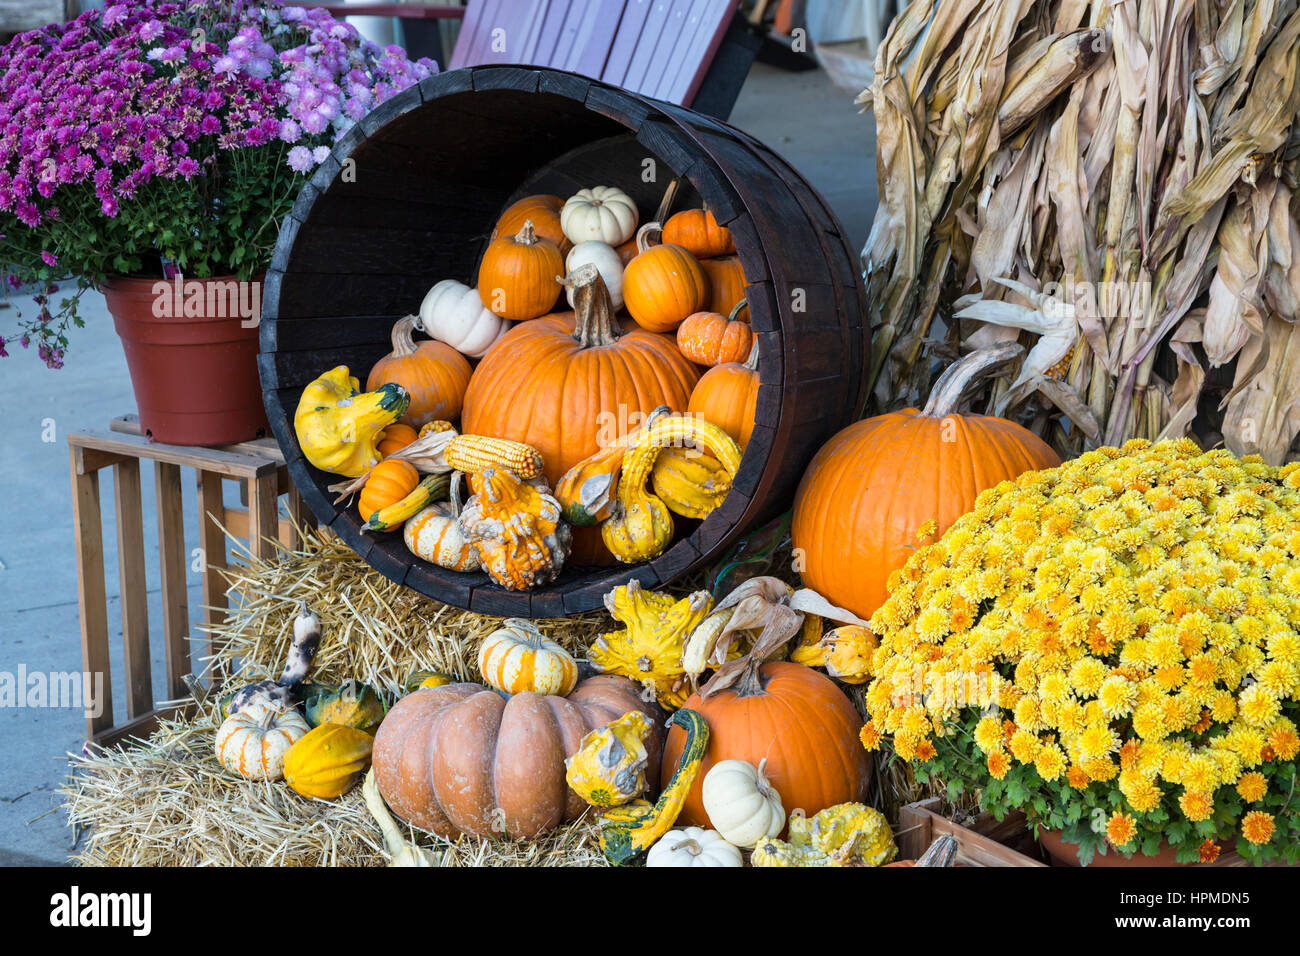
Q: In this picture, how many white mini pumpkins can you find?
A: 5